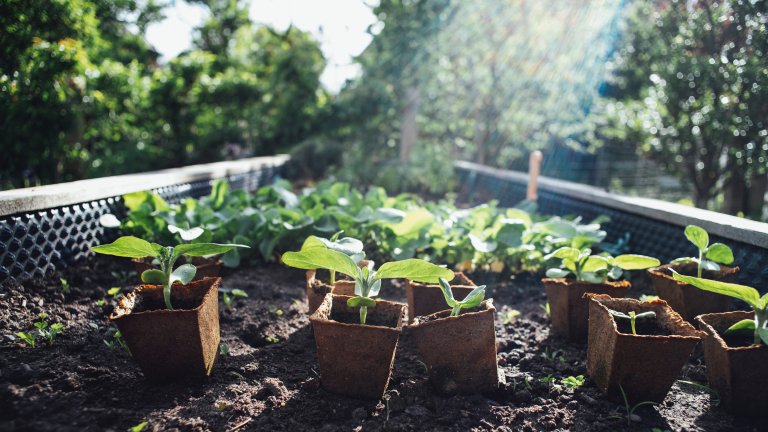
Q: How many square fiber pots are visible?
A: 10